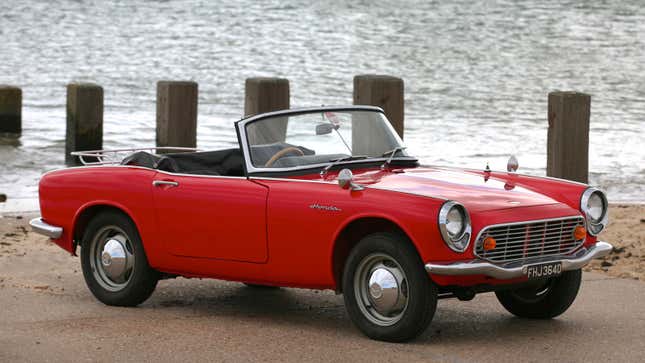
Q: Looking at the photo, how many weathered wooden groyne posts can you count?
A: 6